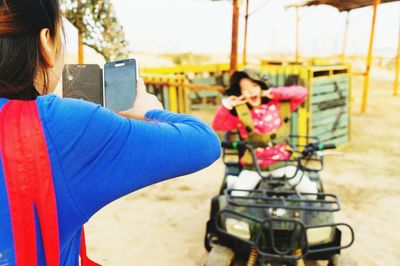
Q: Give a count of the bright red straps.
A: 2